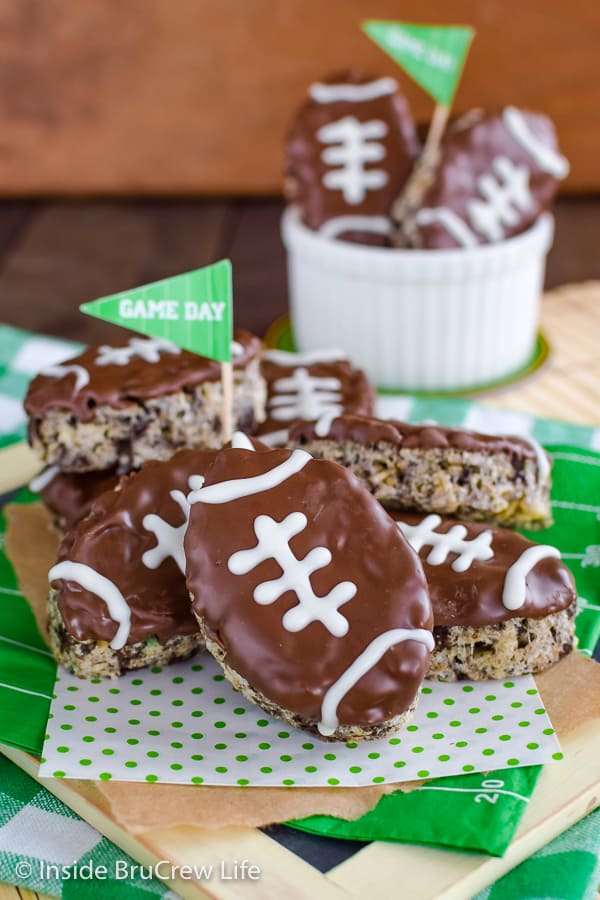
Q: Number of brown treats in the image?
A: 9